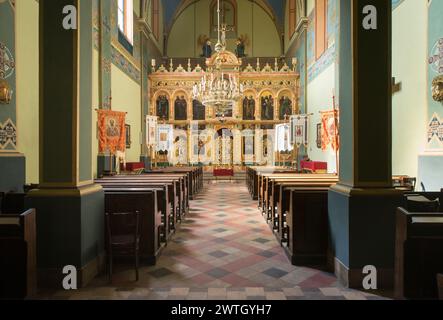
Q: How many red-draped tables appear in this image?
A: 3